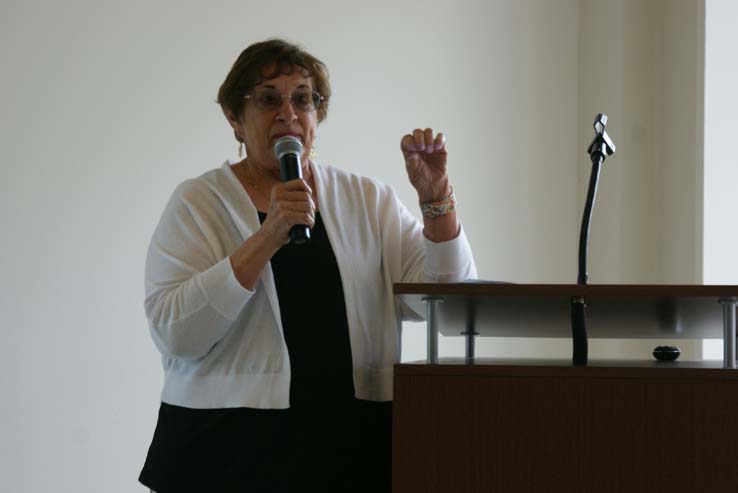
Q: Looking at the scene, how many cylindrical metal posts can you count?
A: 3